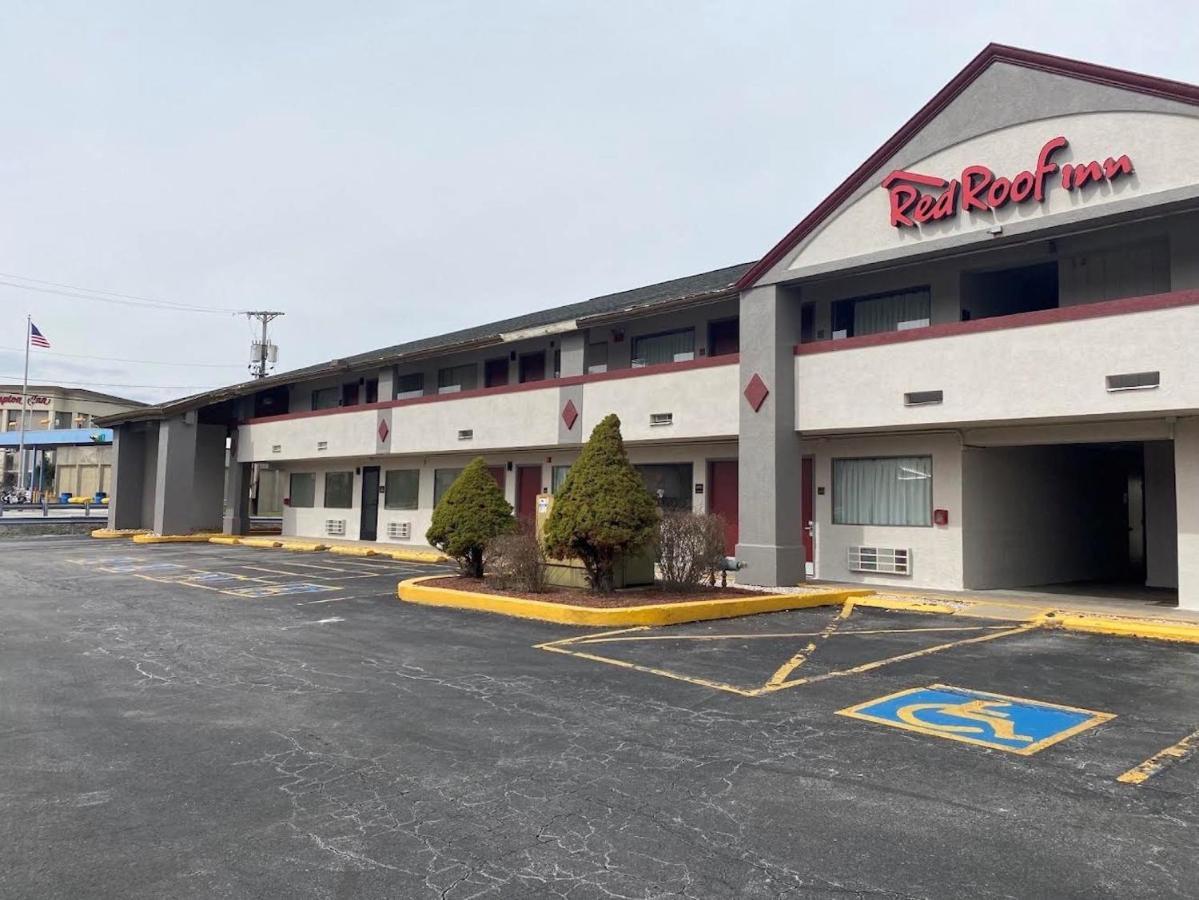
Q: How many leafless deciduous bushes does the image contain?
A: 2